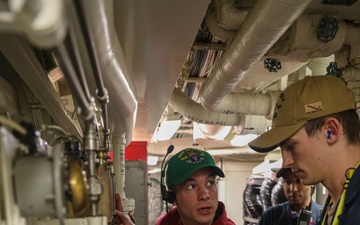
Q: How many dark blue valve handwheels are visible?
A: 3